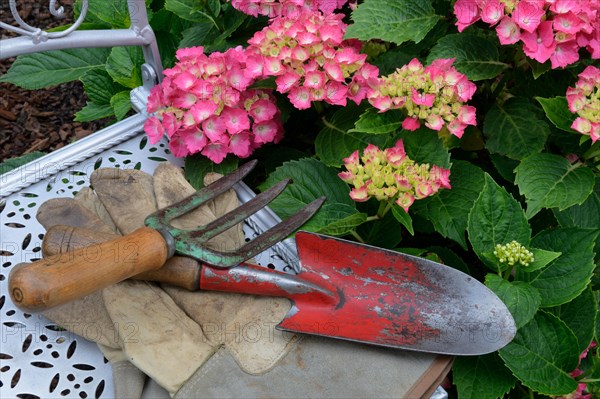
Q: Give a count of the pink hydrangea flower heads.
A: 7